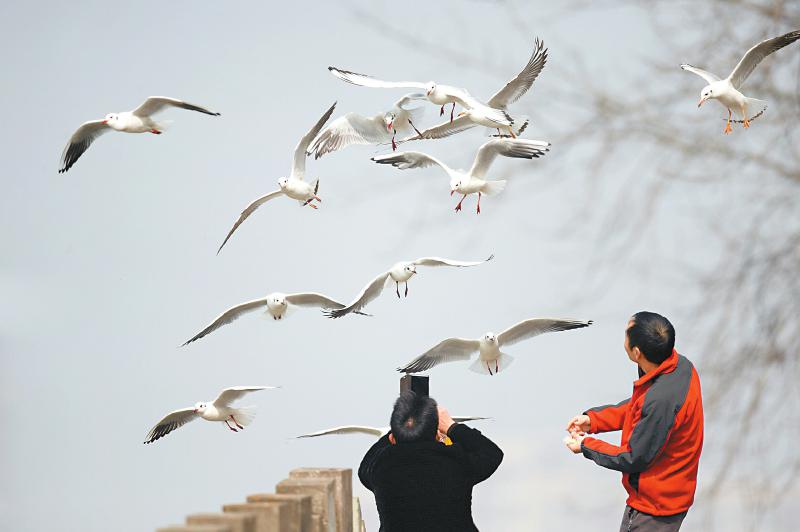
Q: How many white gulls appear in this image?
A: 12